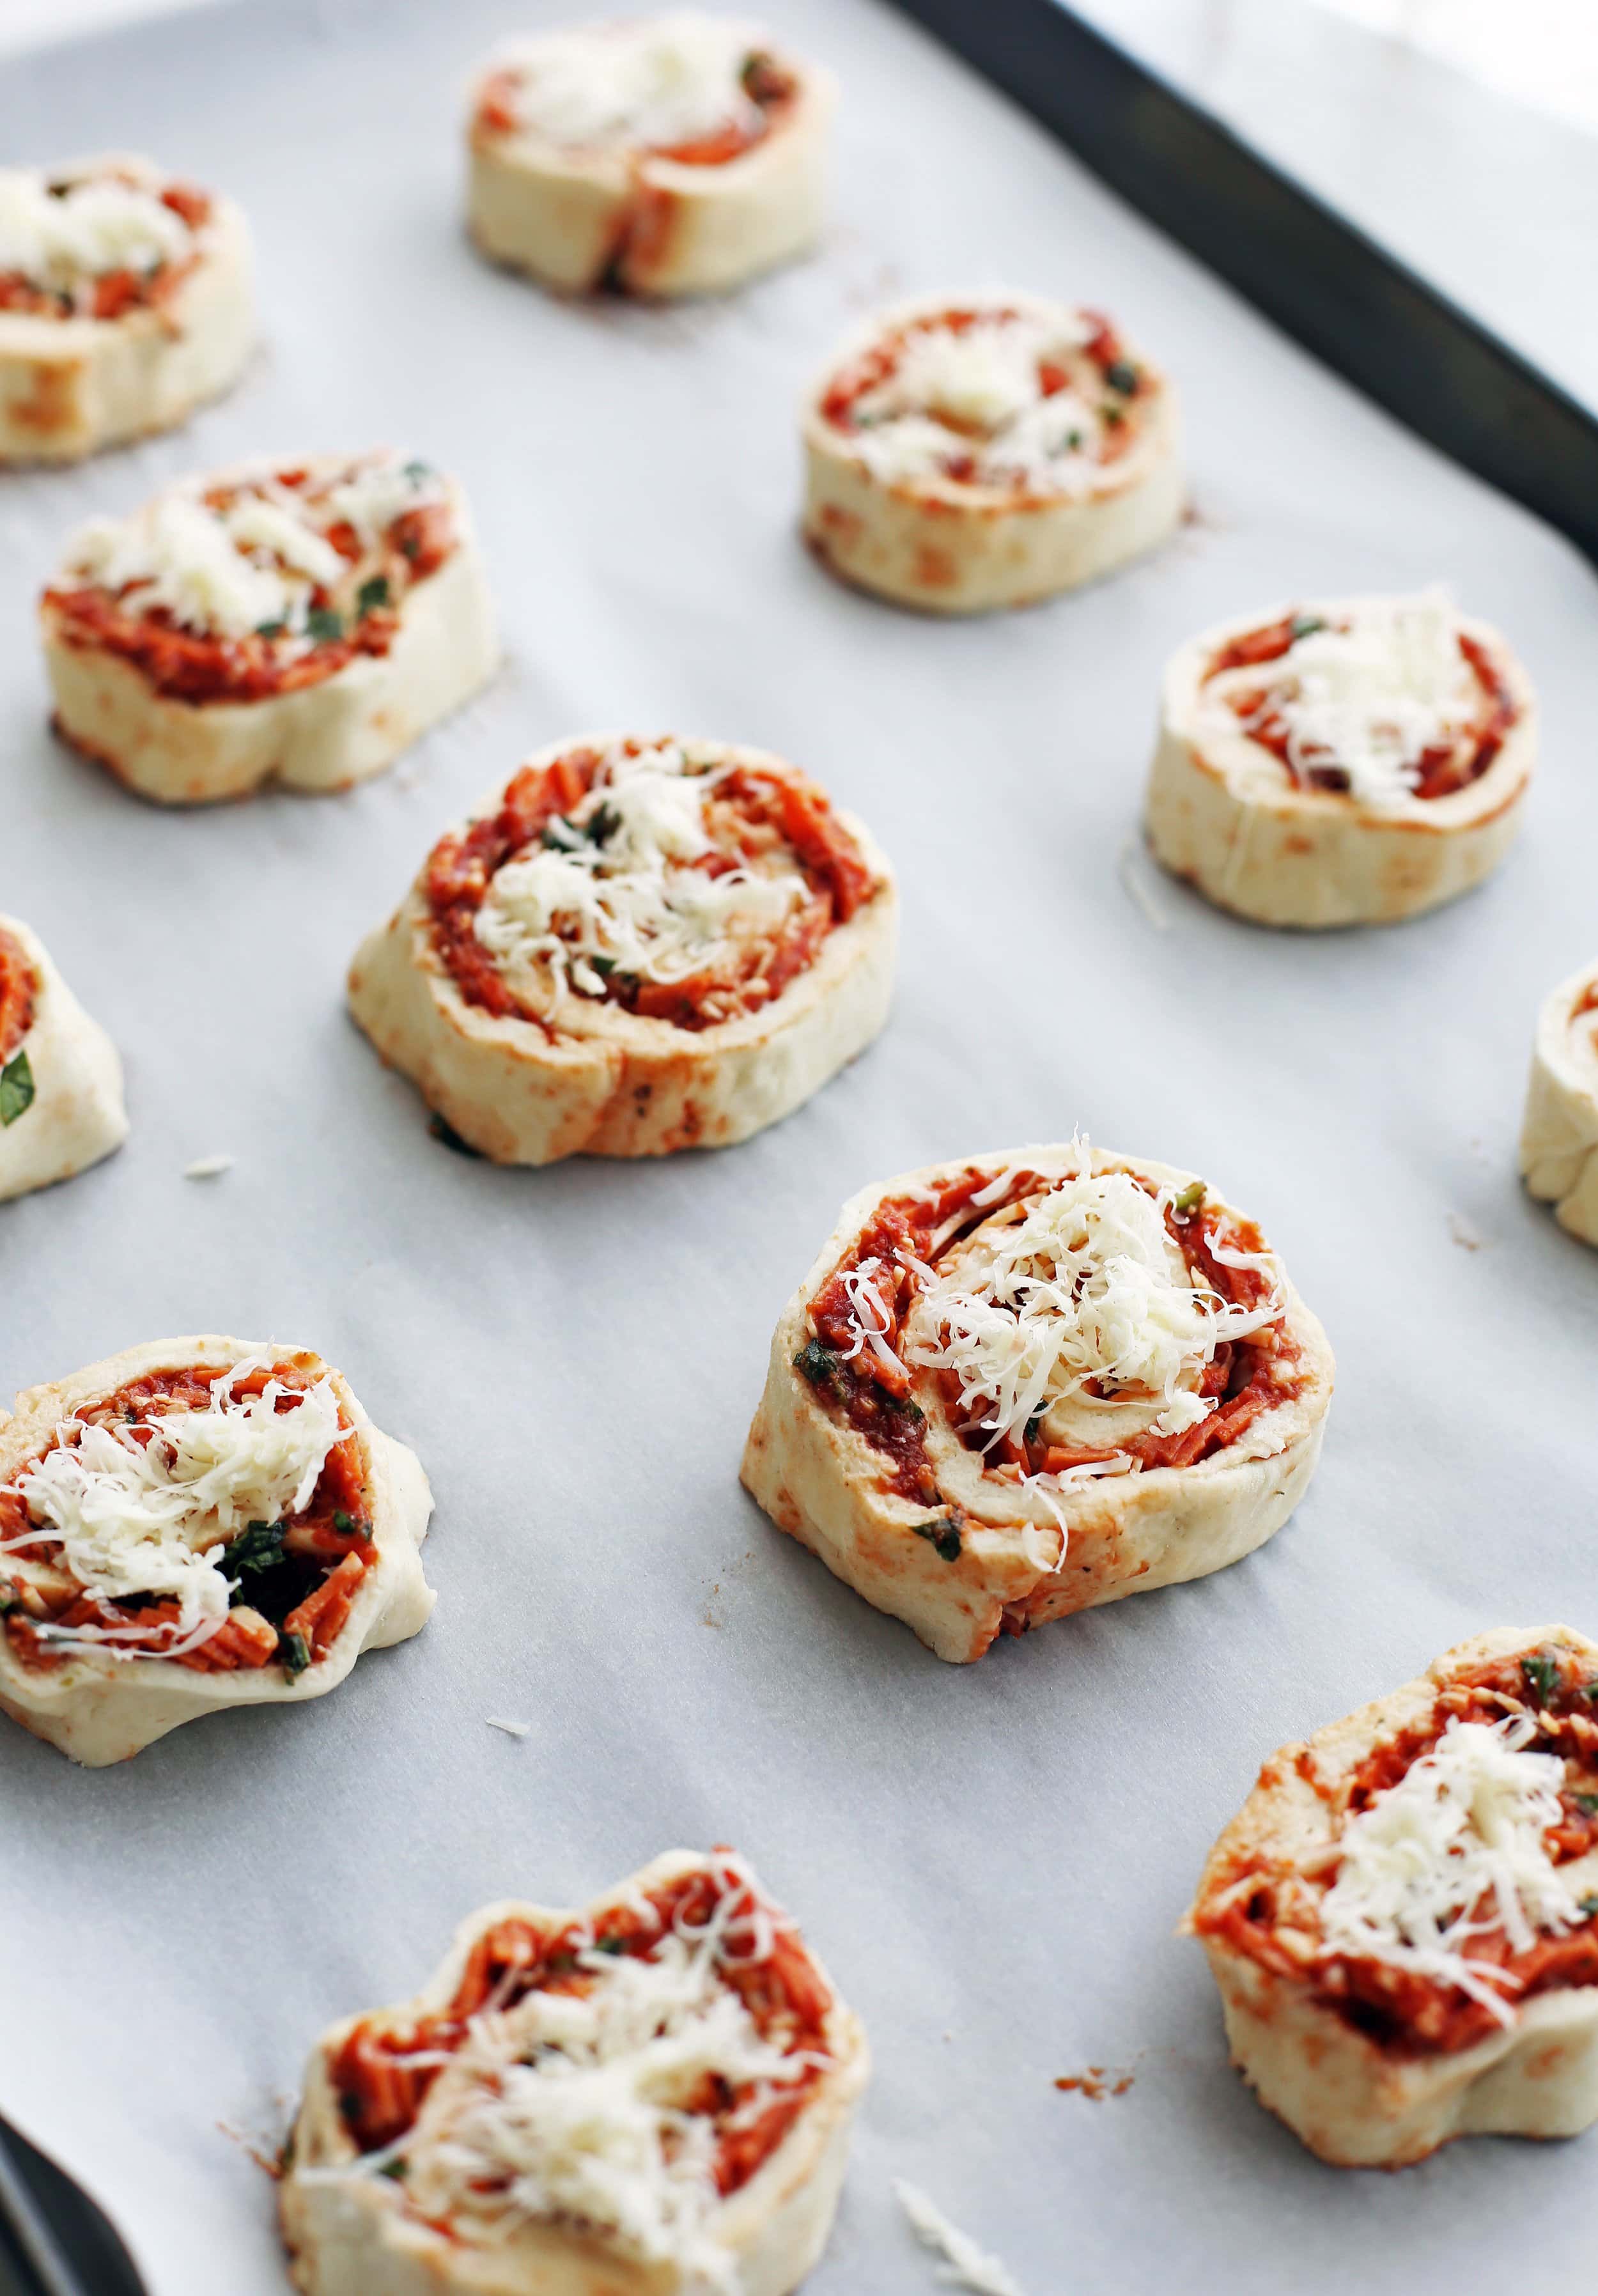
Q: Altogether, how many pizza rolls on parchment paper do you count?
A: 12